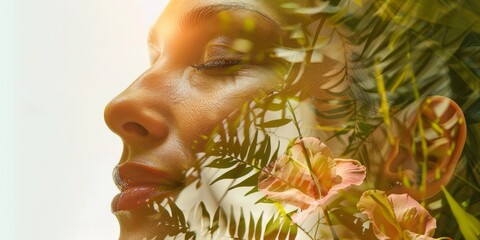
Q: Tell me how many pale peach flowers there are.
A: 2